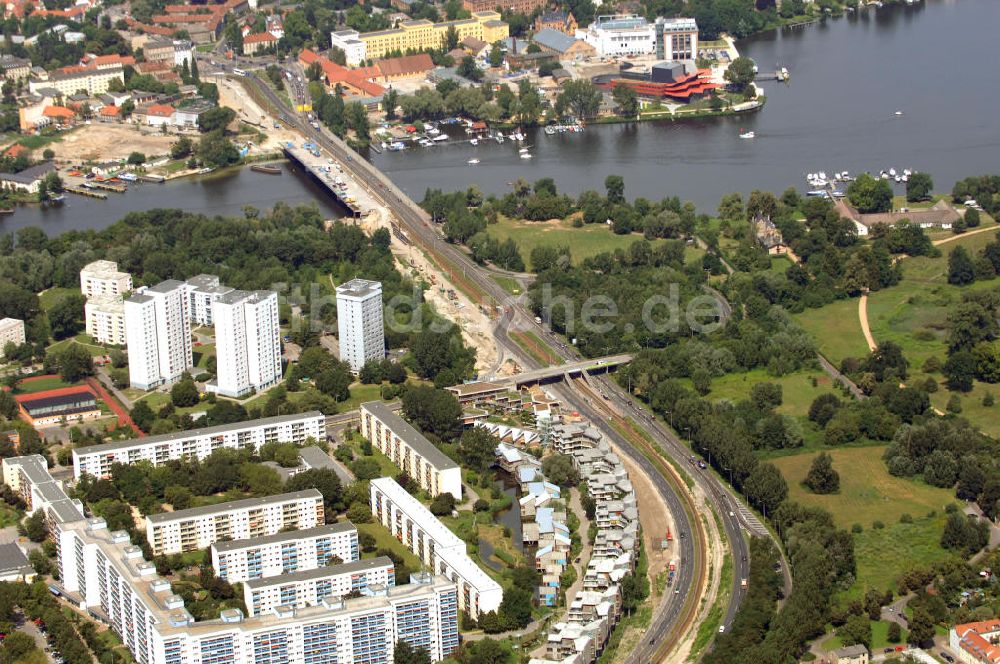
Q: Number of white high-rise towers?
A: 3